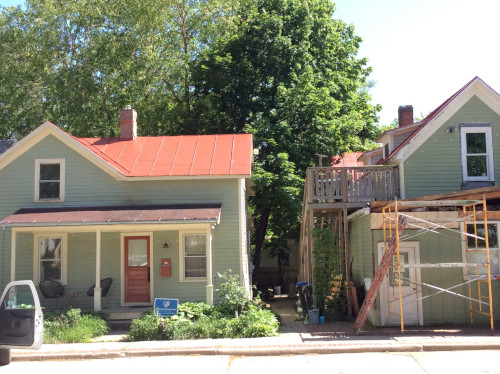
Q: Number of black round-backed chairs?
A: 2